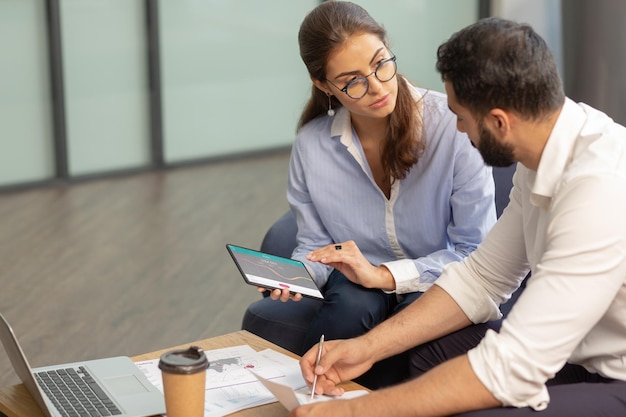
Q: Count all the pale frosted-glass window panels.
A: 4